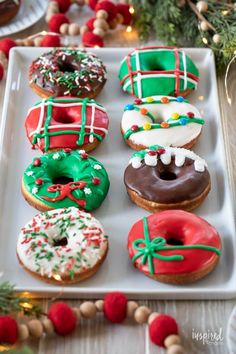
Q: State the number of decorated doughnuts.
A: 8